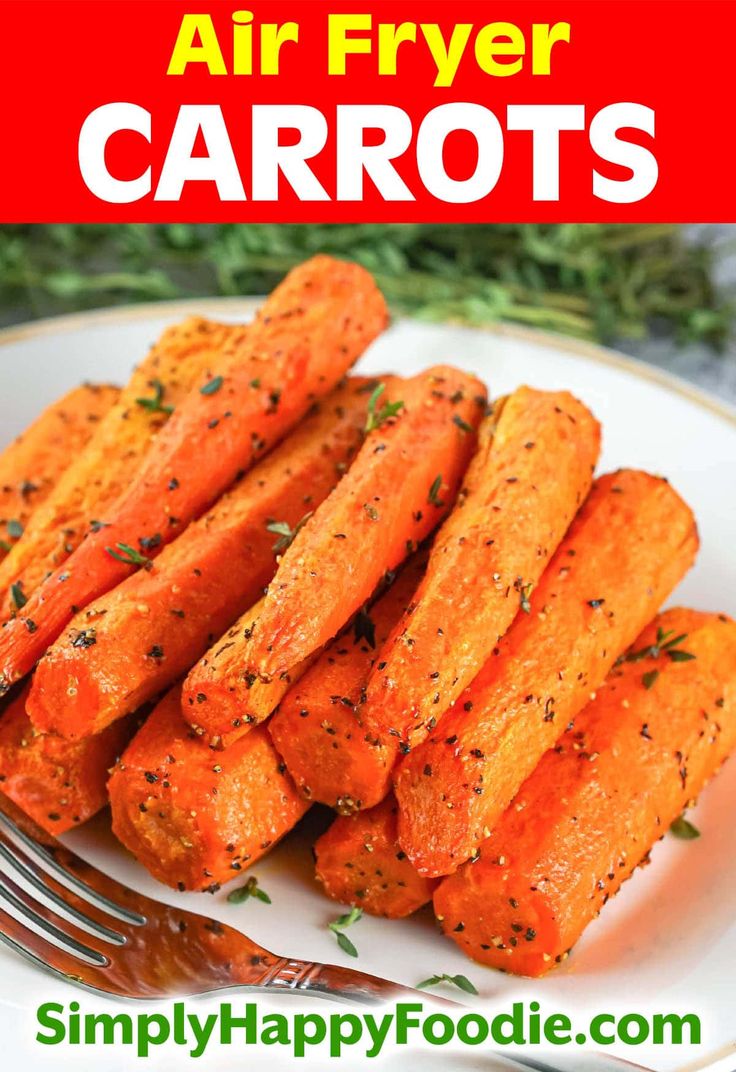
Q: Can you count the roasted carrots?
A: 12